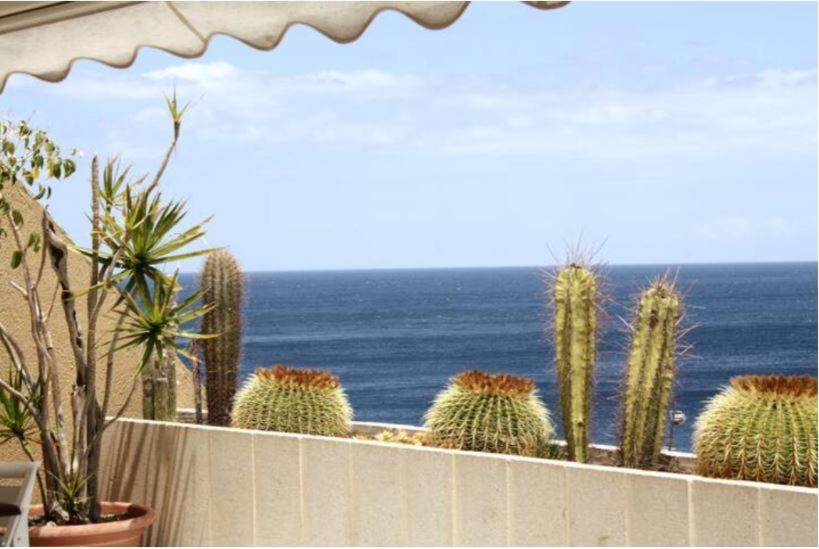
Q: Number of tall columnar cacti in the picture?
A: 3